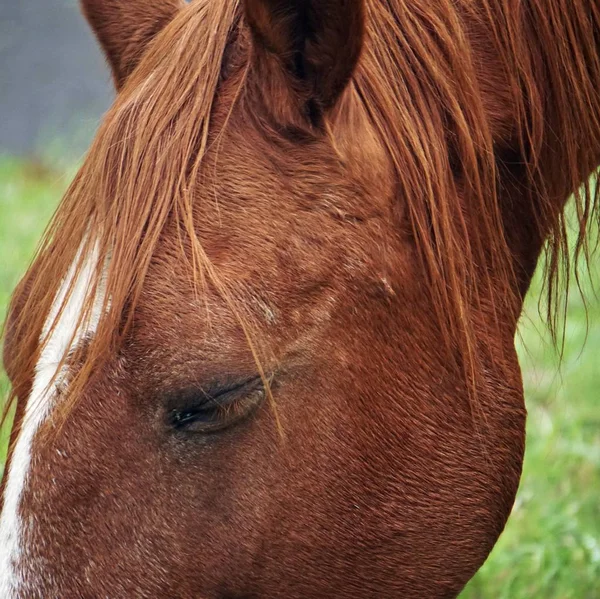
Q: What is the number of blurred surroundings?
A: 2